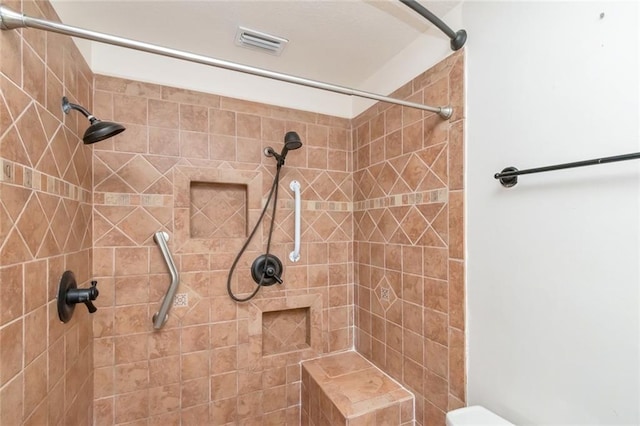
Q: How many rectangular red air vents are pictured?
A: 0